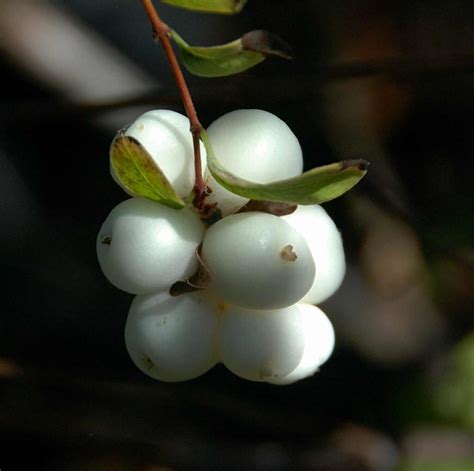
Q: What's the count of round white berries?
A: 8